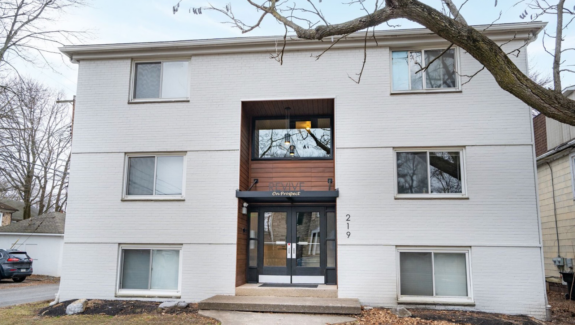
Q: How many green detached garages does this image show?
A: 0